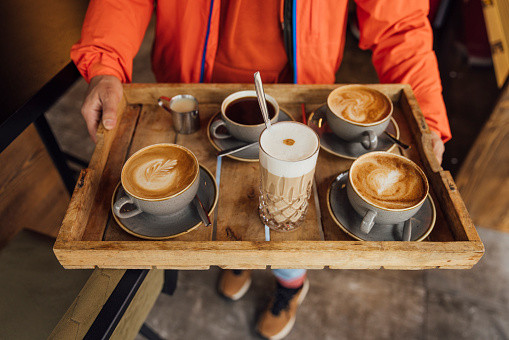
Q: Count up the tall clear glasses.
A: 1